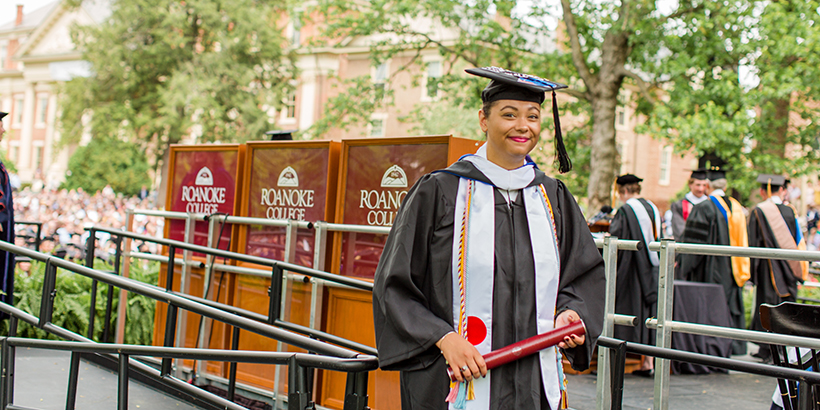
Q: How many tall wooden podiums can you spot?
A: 3